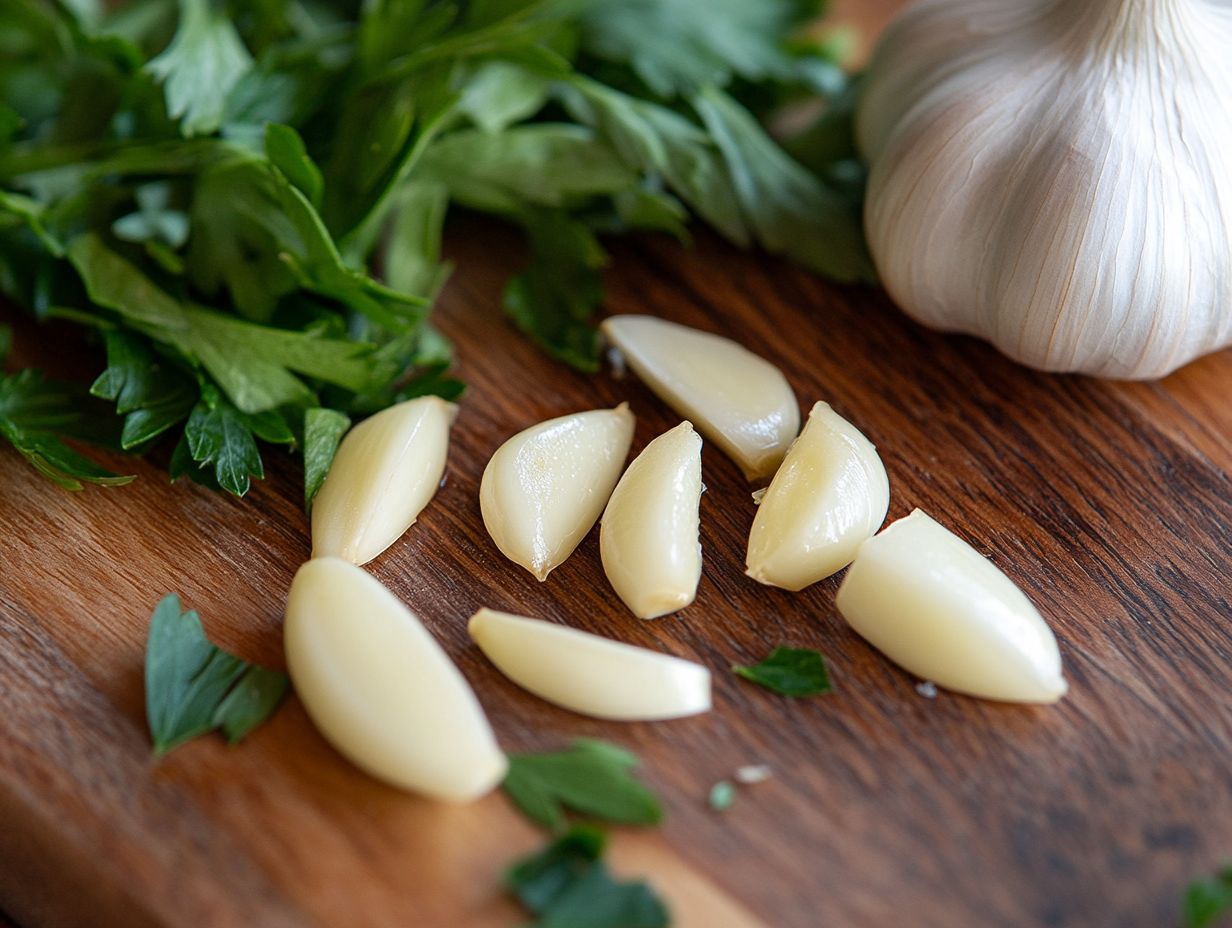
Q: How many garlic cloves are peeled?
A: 8